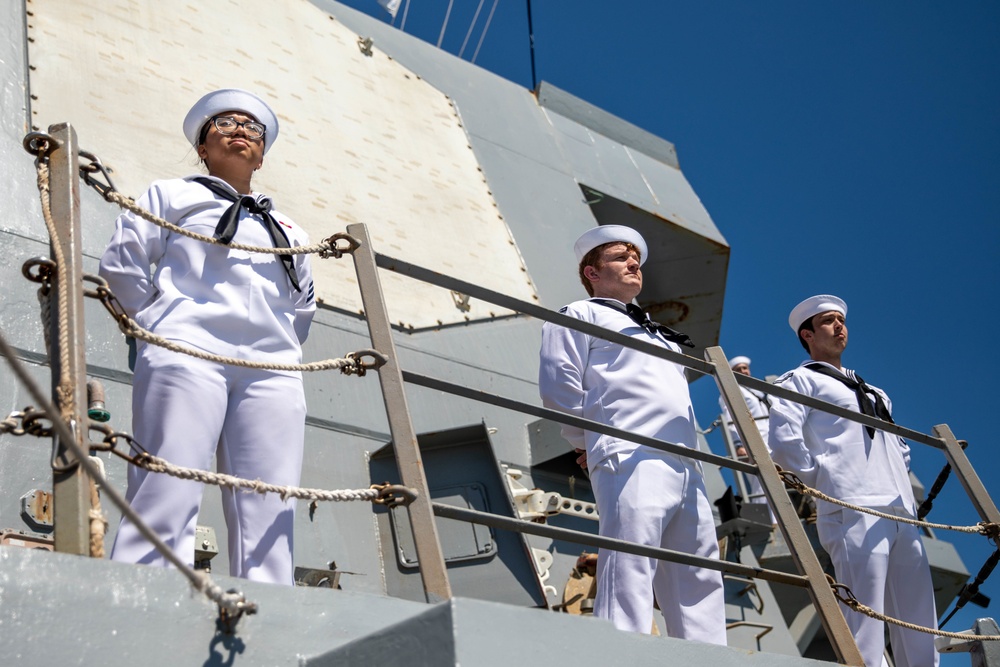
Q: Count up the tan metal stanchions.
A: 4